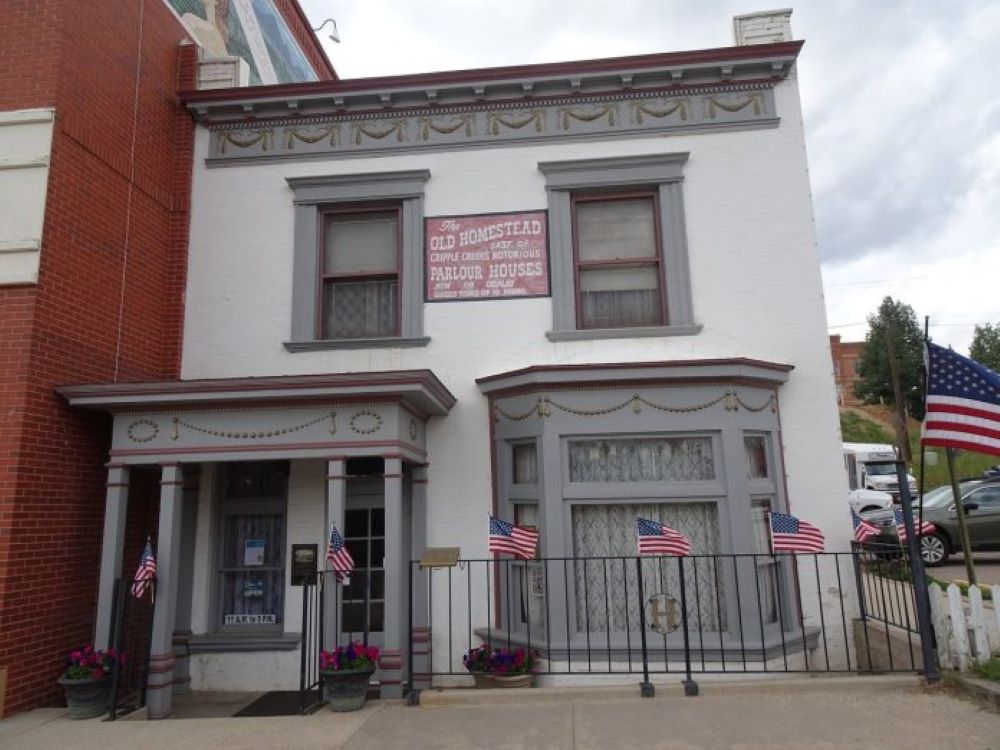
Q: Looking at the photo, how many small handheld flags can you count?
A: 7